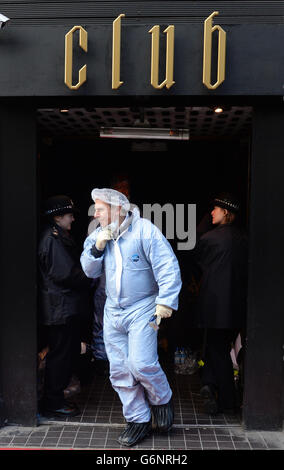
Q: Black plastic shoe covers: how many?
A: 2